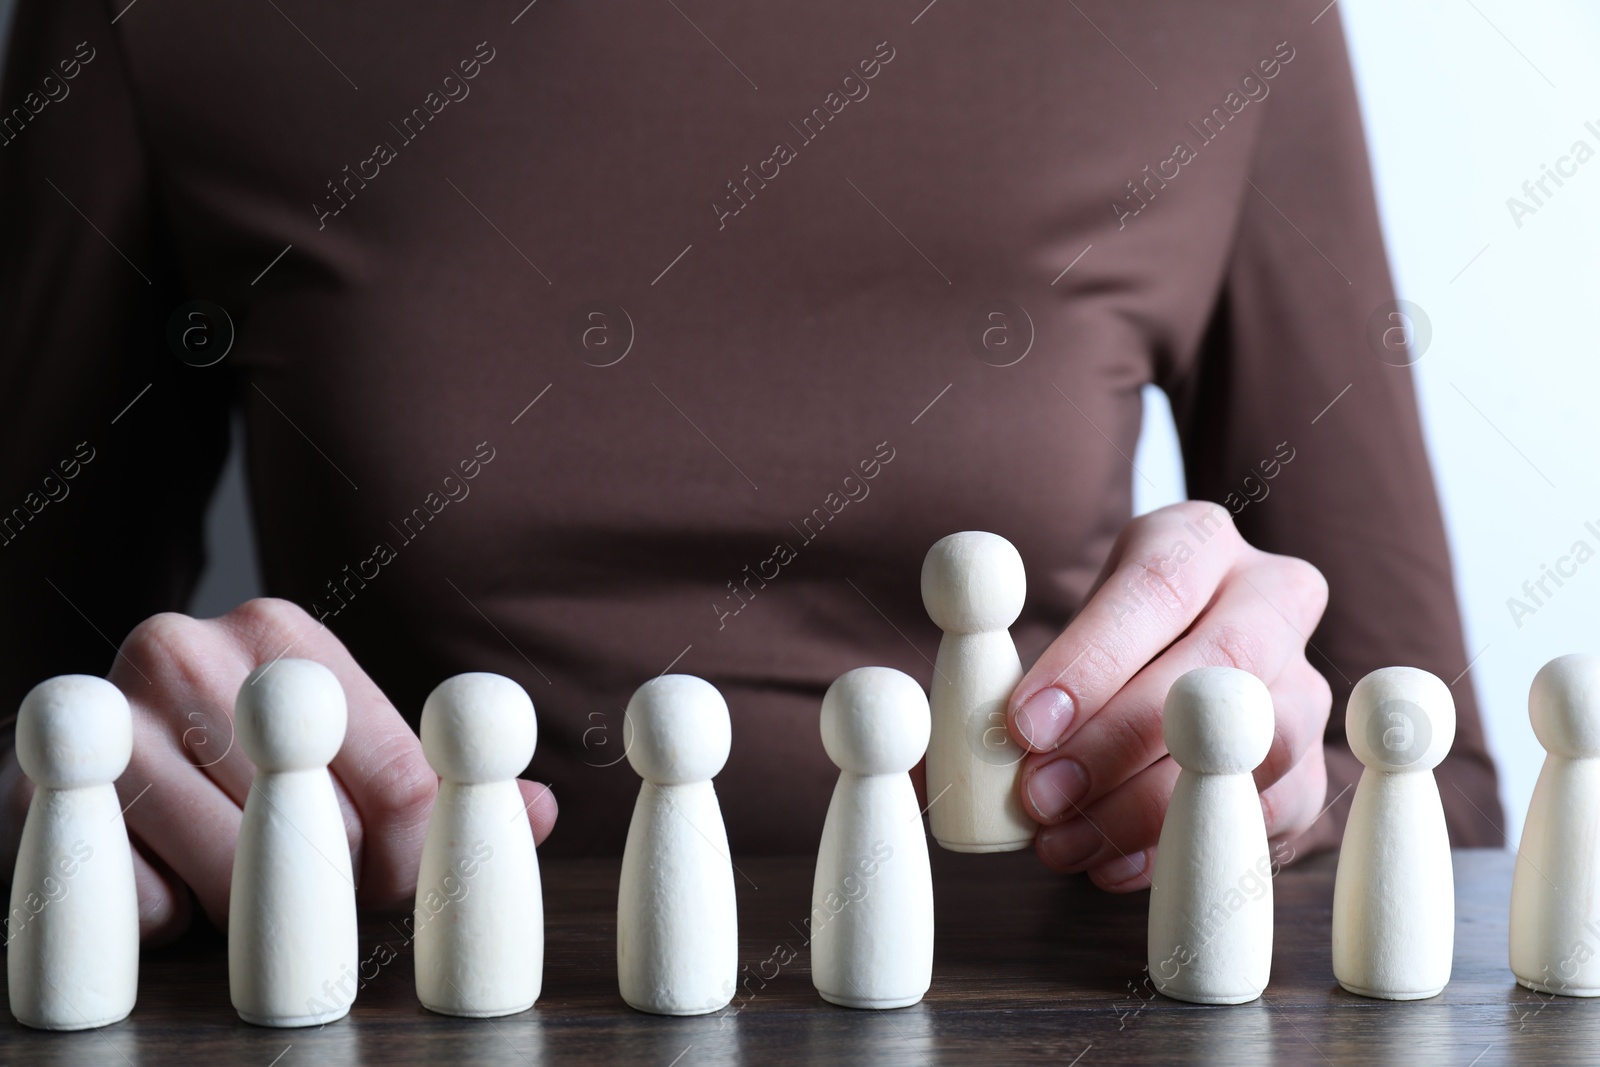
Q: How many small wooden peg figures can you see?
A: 9